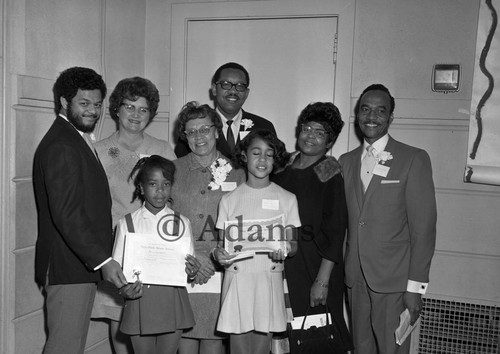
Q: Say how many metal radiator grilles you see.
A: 1